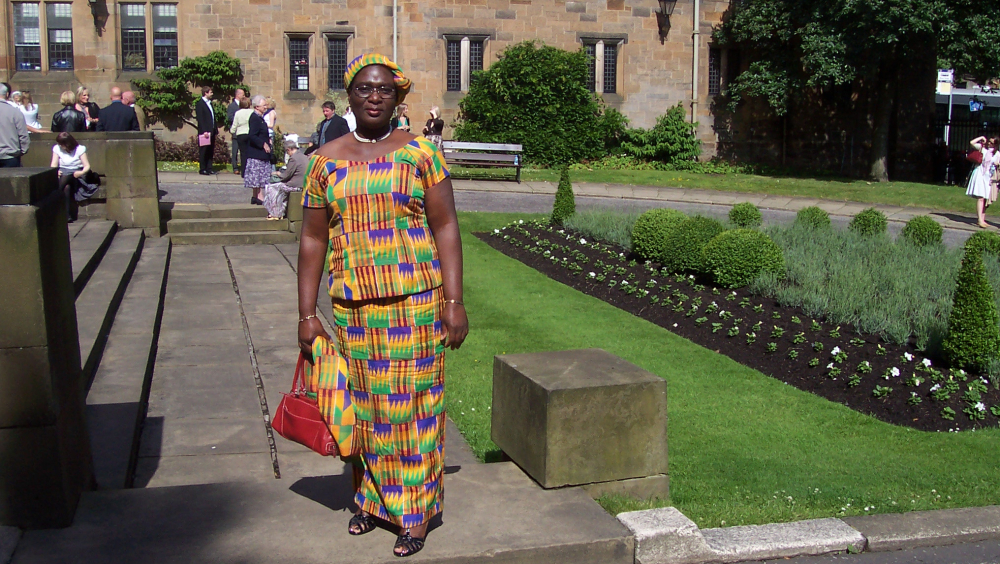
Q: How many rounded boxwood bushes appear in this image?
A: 8